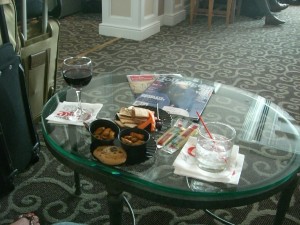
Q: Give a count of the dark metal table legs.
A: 3